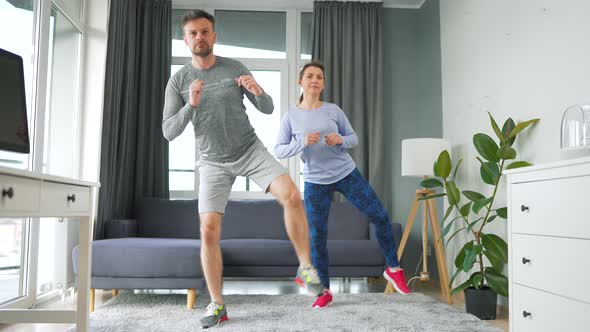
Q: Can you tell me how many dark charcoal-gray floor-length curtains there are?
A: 2